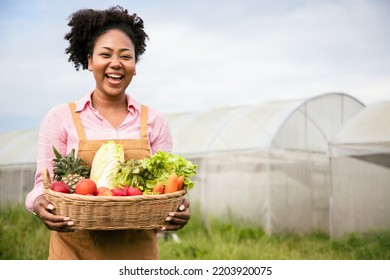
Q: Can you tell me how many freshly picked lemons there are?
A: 0